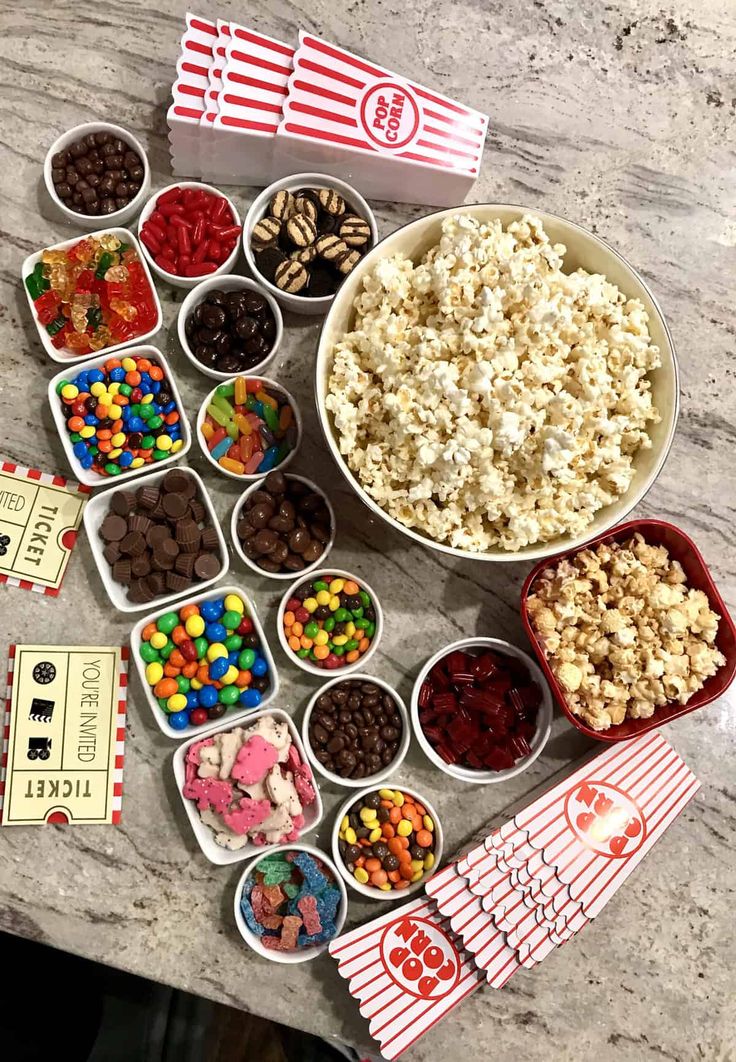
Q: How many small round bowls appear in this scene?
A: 11